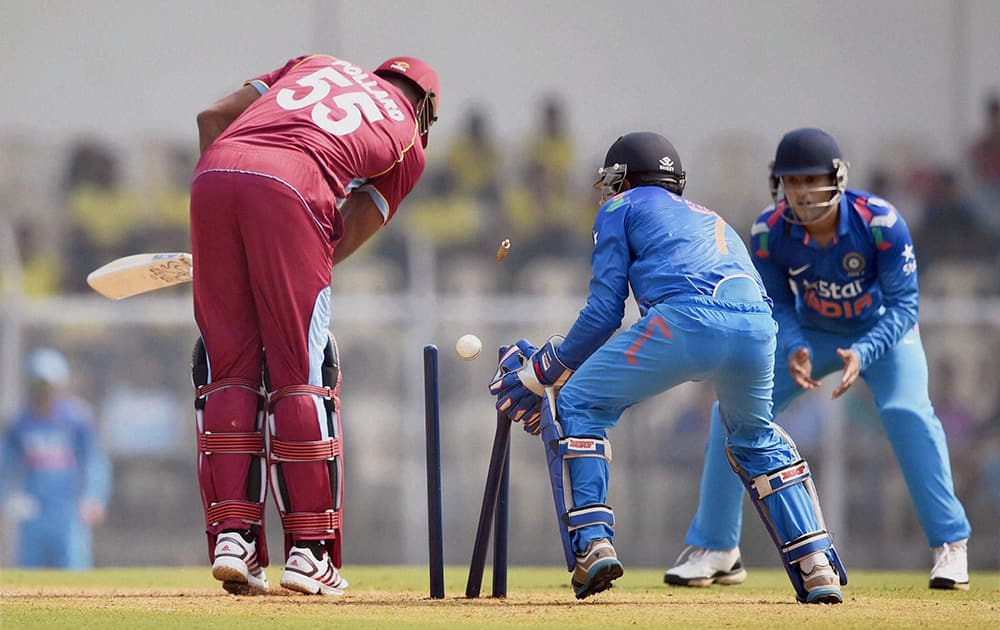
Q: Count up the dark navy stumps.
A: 3